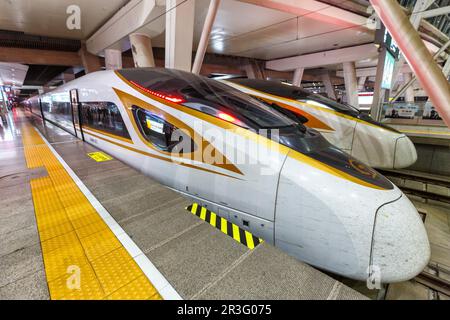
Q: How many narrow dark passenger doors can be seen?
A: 1